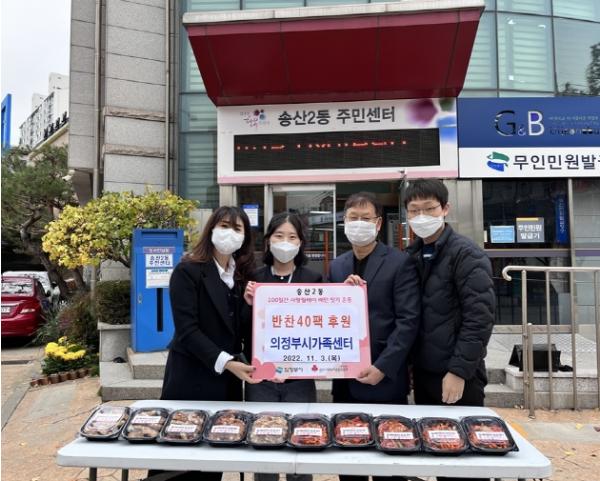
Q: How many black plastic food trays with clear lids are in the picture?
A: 10